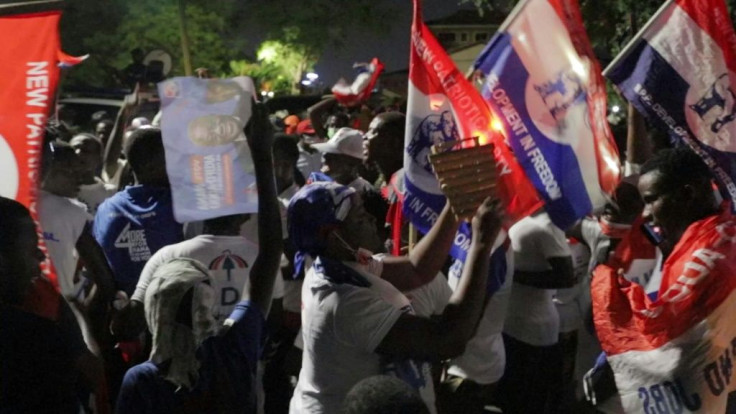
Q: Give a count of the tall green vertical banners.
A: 0